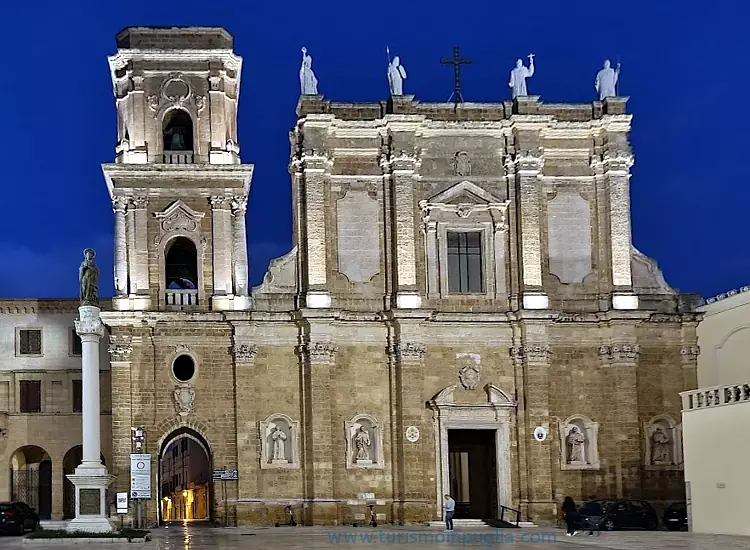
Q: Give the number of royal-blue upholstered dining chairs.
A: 0